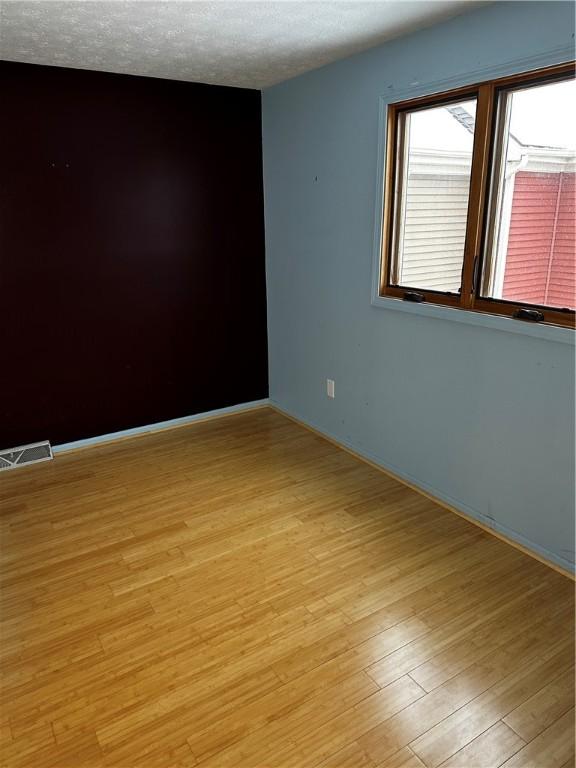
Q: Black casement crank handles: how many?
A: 2